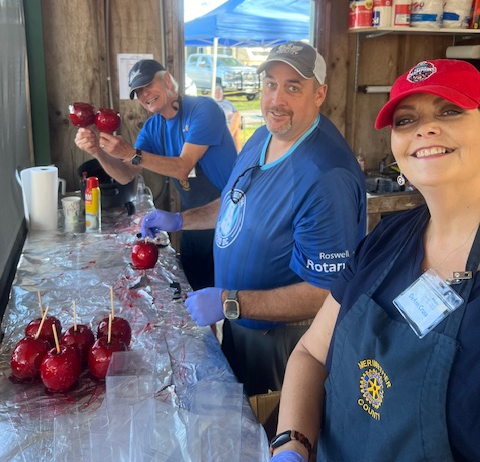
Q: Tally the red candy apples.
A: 9